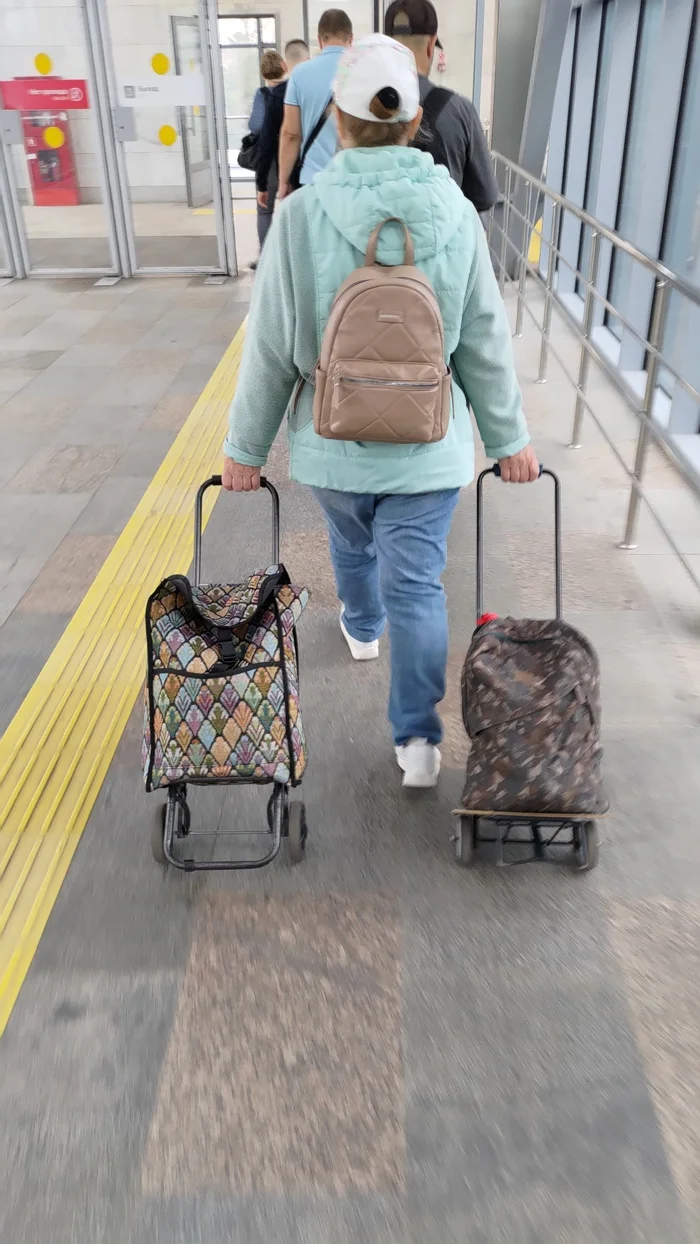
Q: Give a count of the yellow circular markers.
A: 4